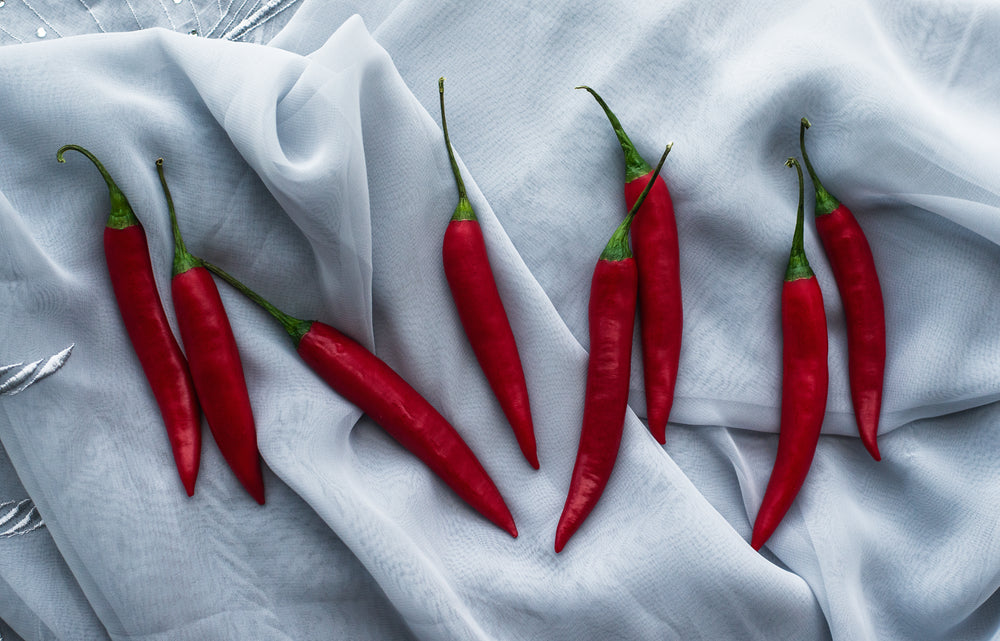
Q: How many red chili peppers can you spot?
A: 8